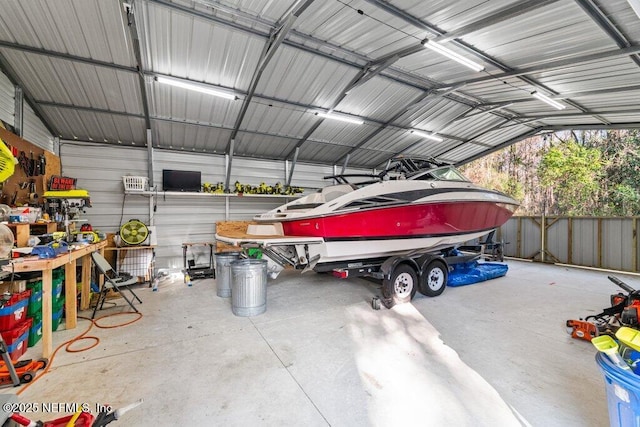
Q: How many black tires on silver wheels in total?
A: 2